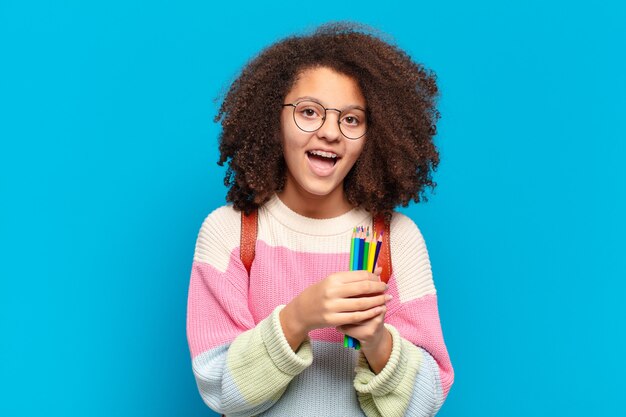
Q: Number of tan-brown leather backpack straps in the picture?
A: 2